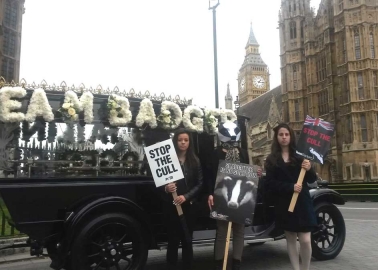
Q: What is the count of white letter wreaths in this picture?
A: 9